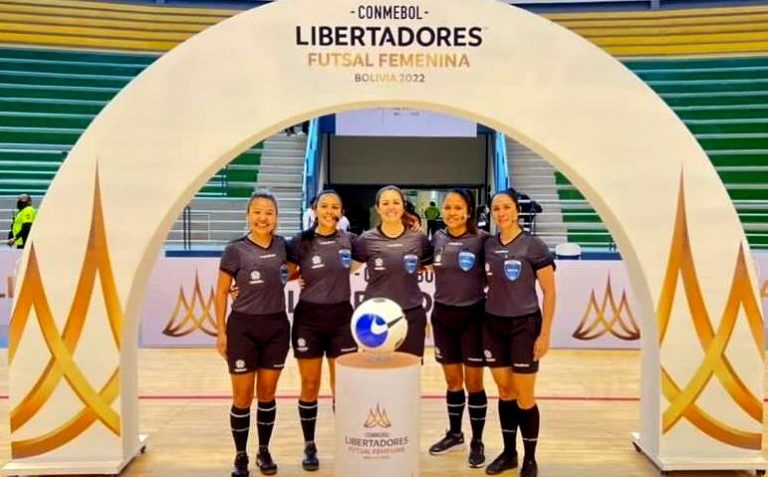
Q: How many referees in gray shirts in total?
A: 5